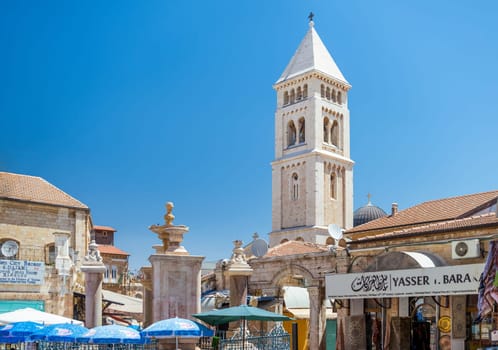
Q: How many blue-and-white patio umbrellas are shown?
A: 4